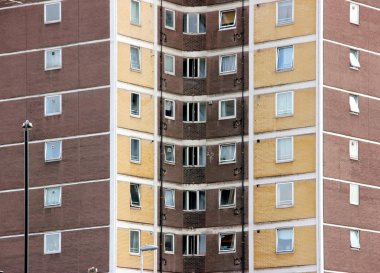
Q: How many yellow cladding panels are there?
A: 12